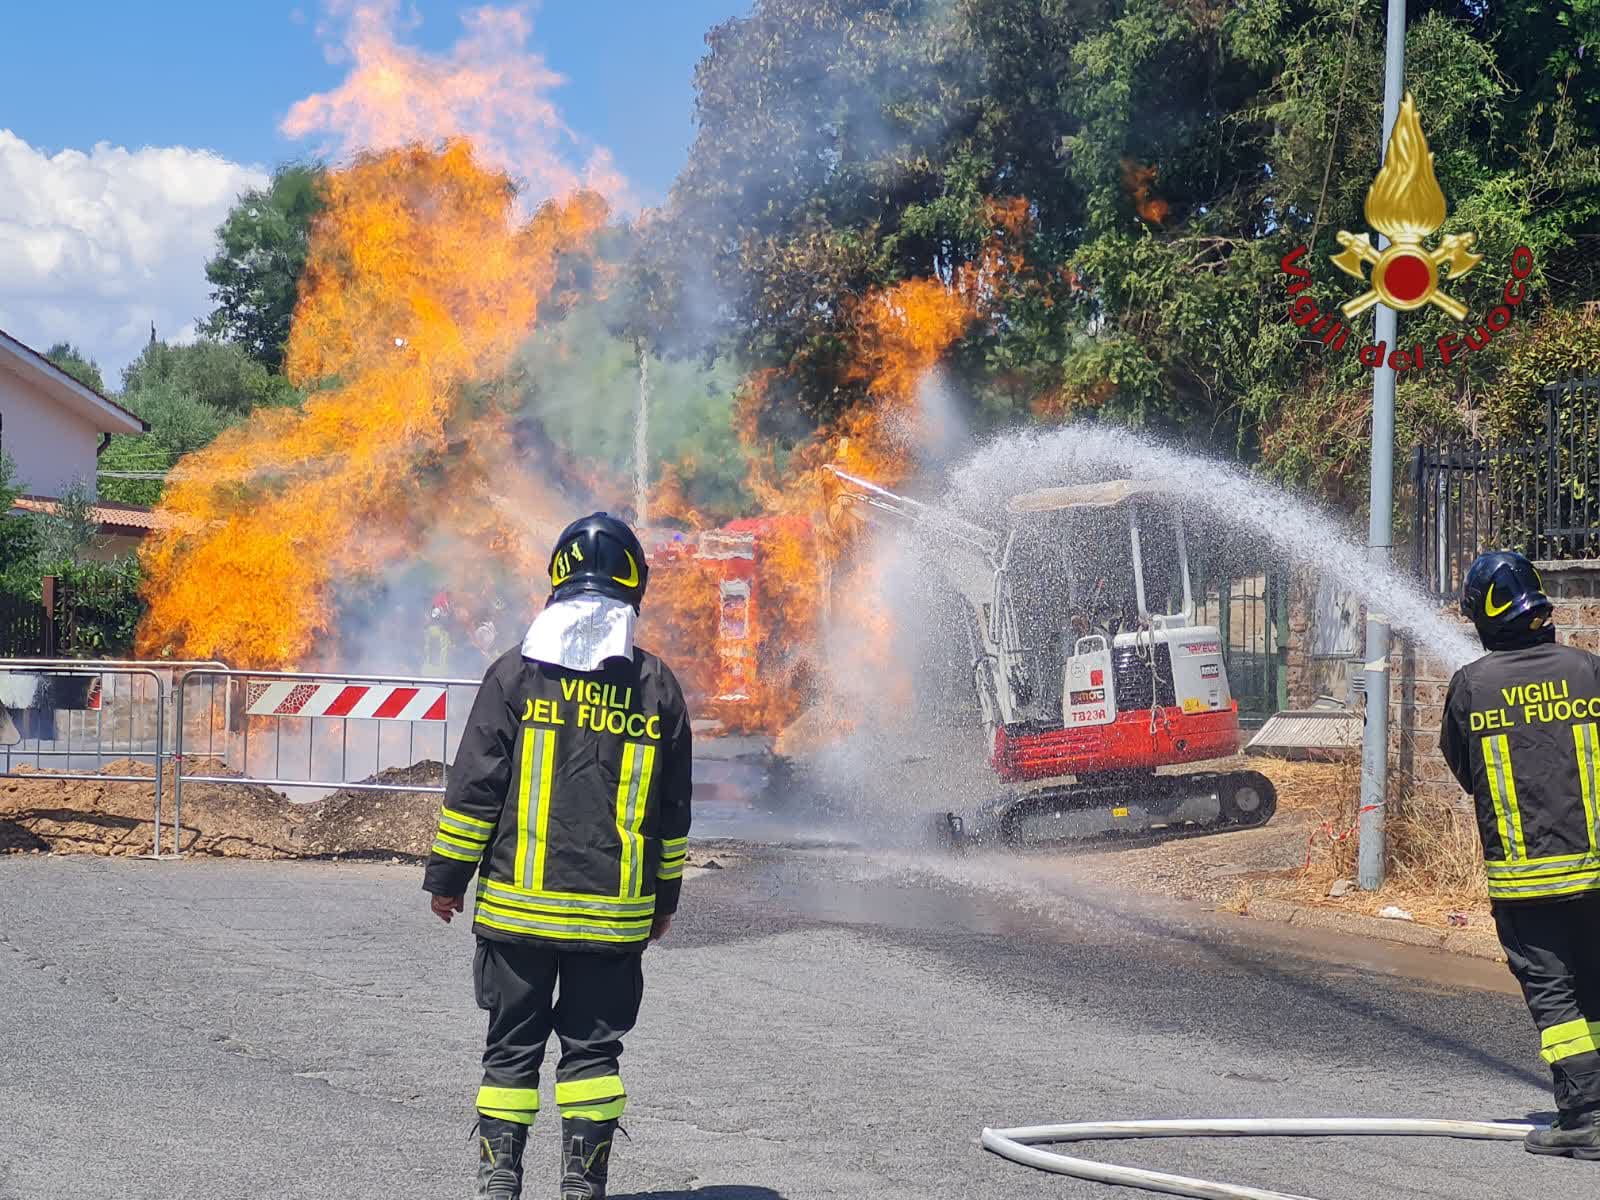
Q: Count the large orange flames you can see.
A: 2